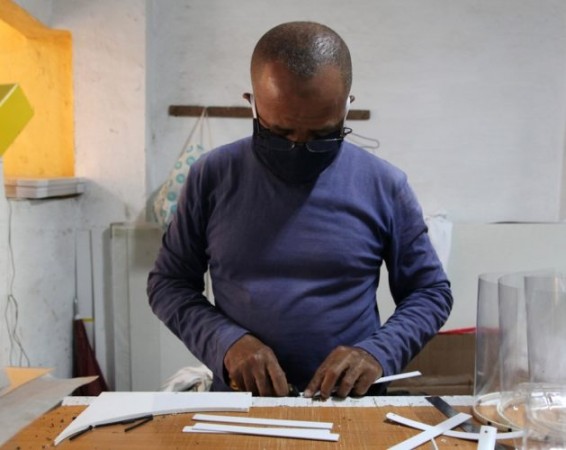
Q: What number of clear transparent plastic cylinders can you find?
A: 3